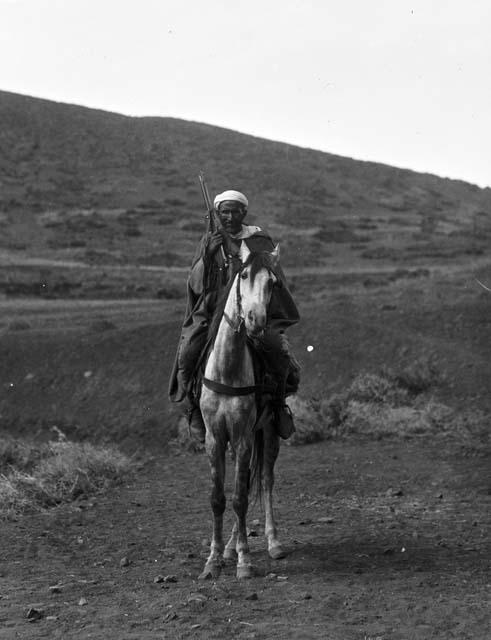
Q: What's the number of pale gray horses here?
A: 1